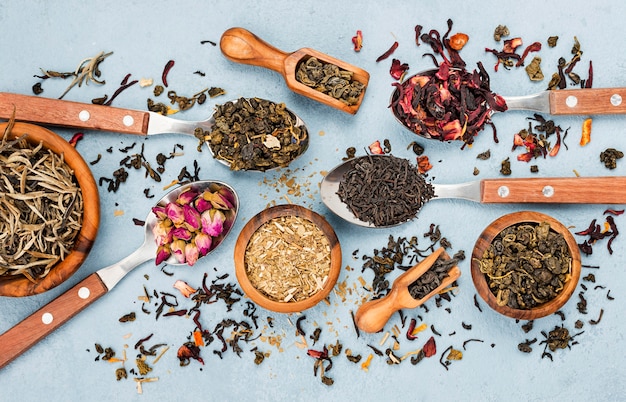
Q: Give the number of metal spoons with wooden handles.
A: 4